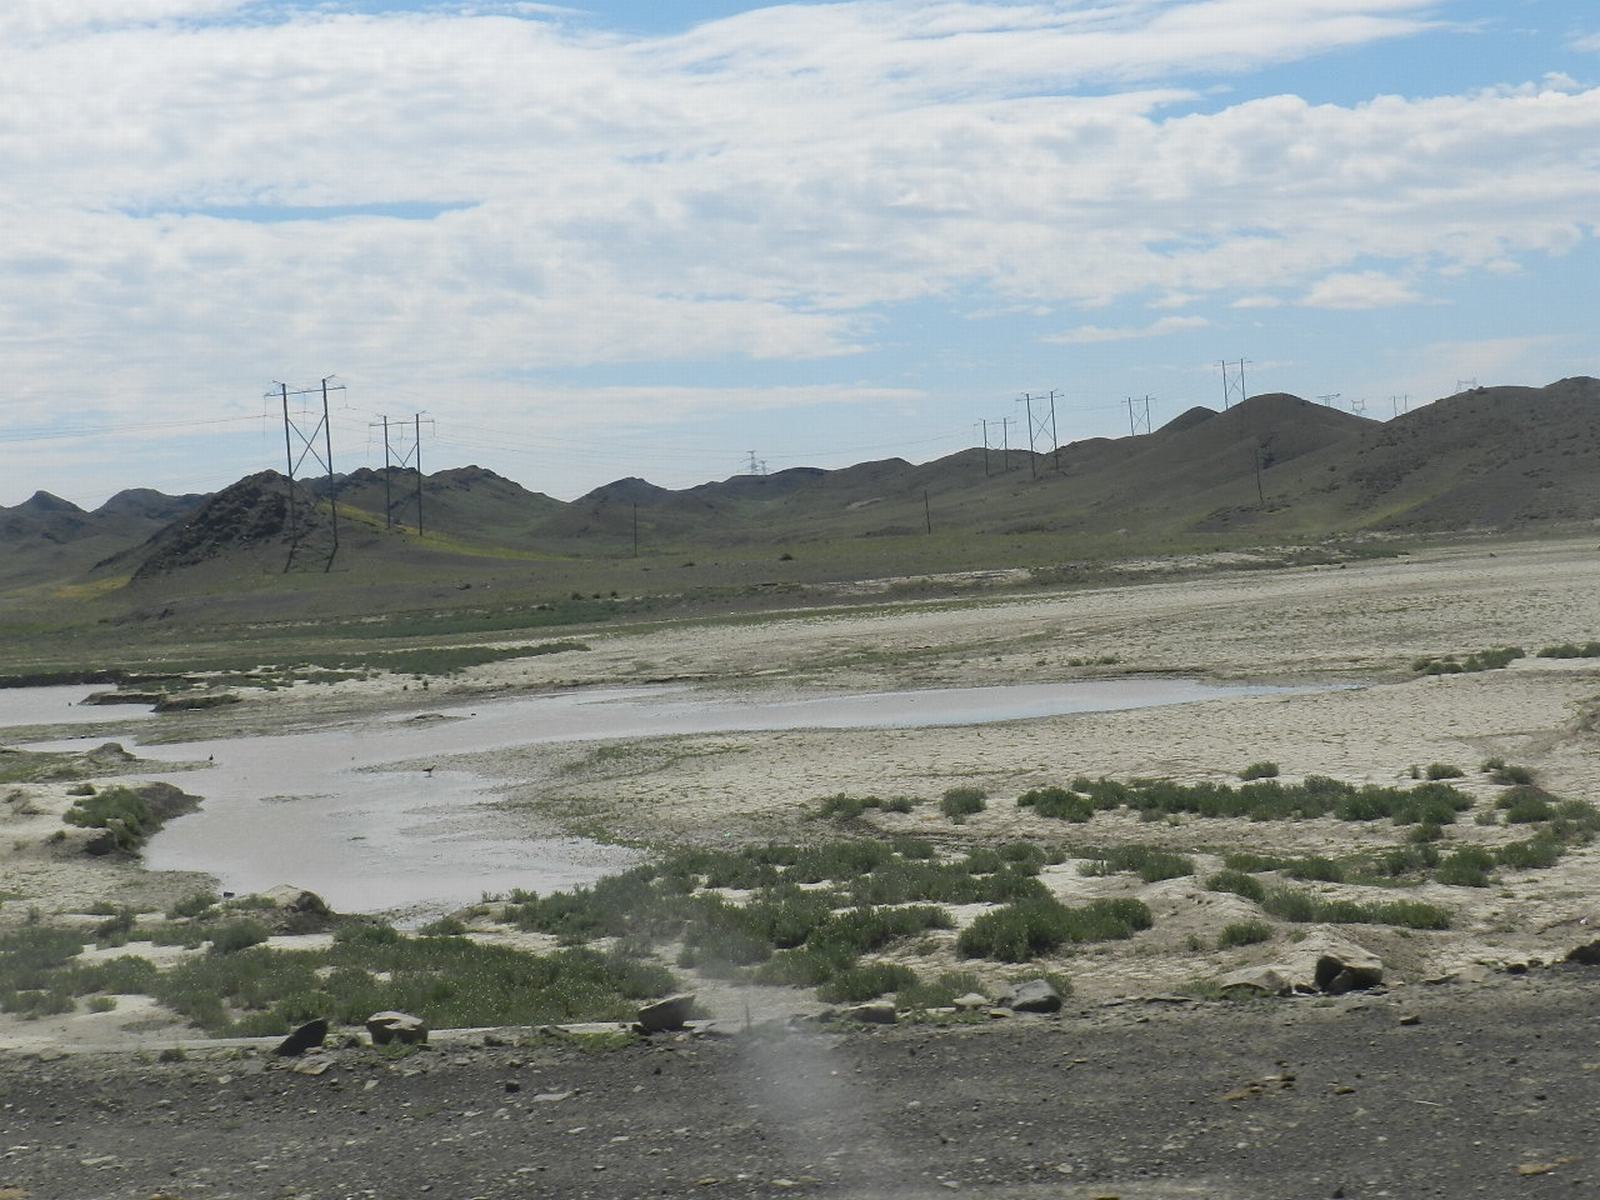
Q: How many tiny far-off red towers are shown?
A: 0